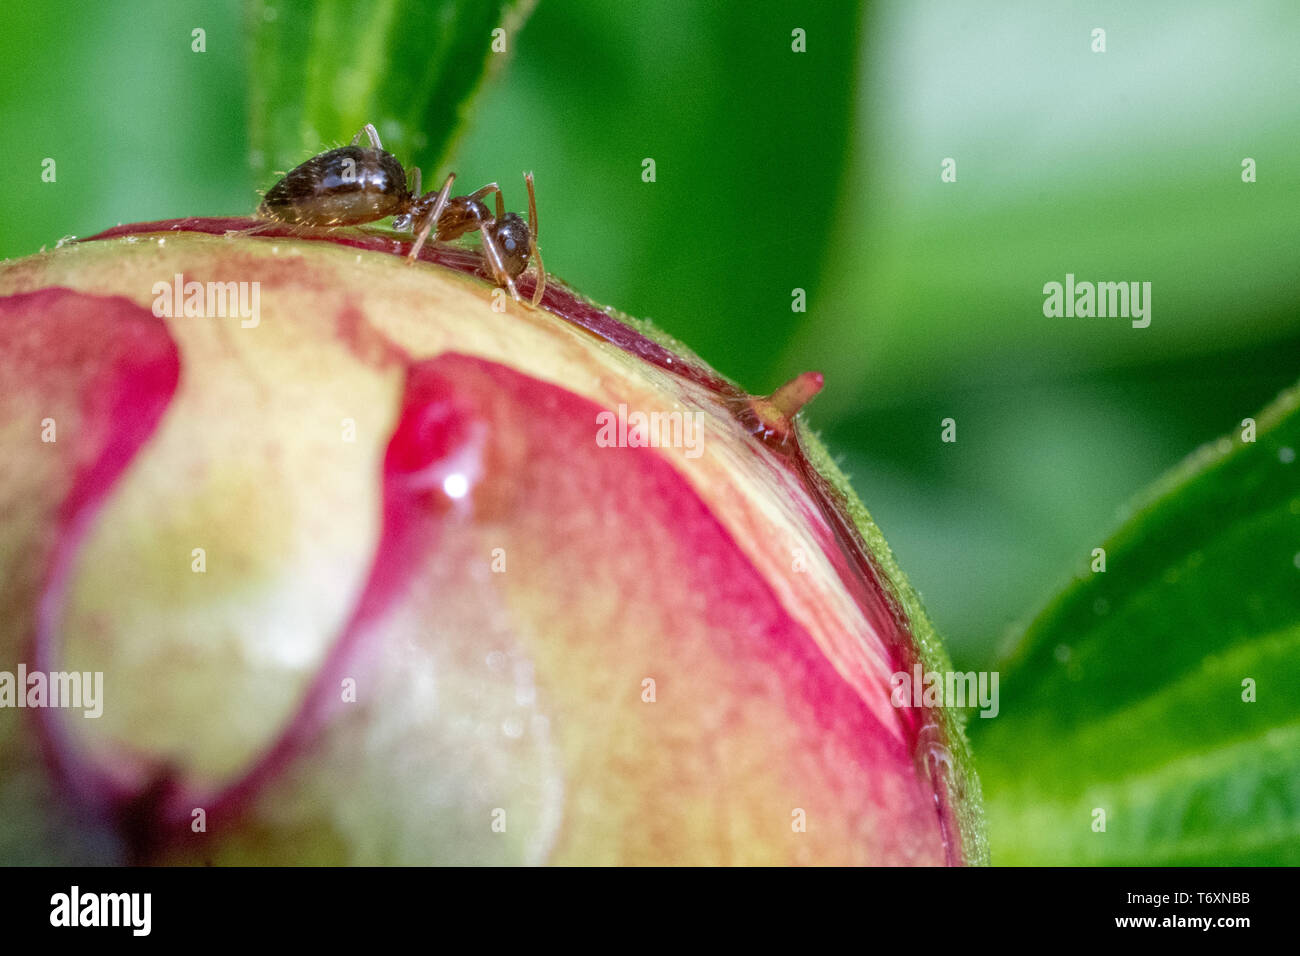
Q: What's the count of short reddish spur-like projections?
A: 1